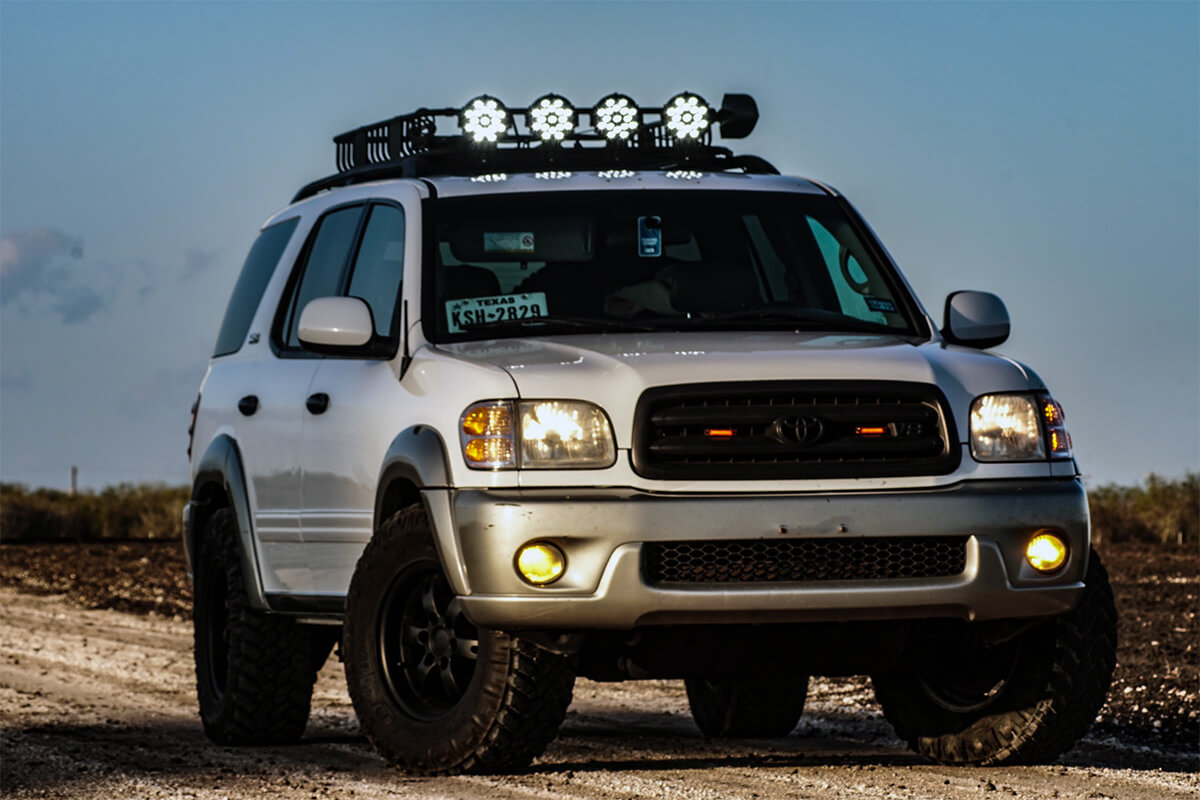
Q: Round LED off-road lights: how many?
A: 4